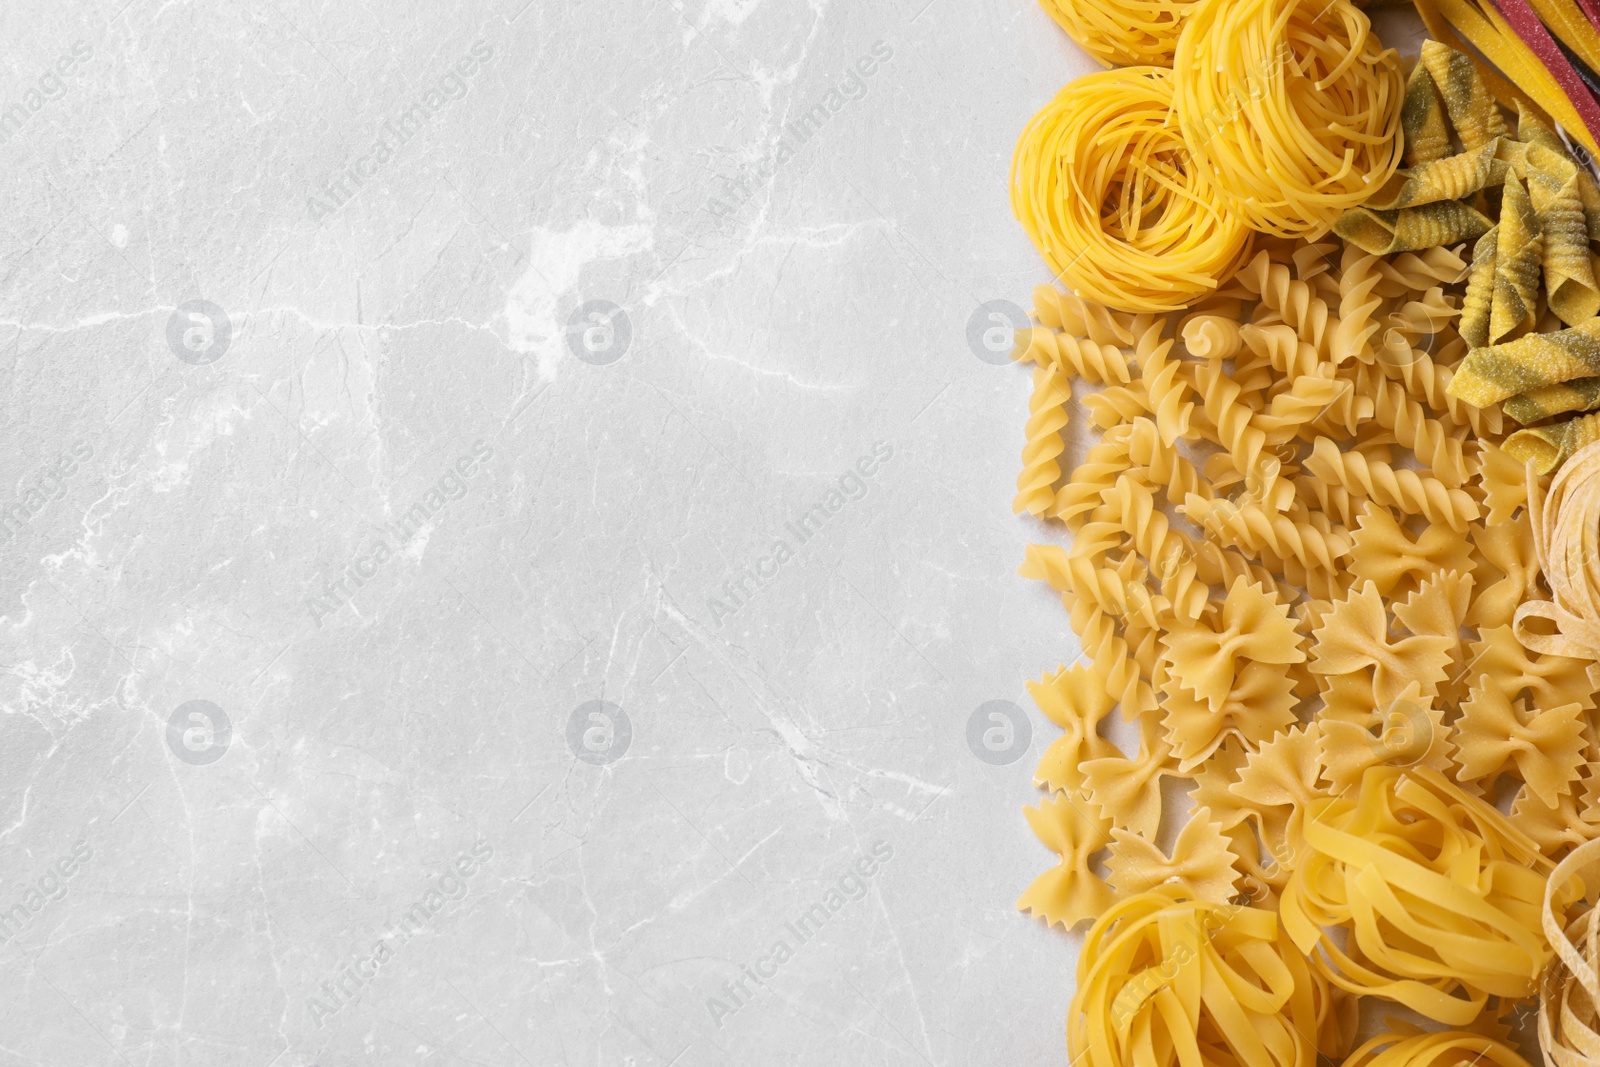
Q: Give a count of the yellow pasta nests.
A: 6